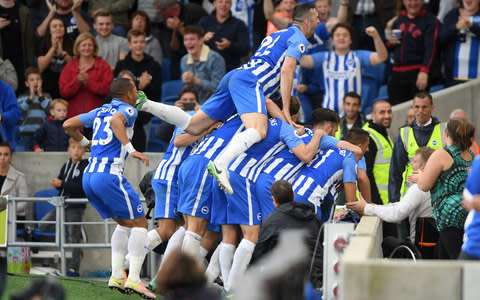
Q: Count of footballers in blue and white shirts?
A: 7